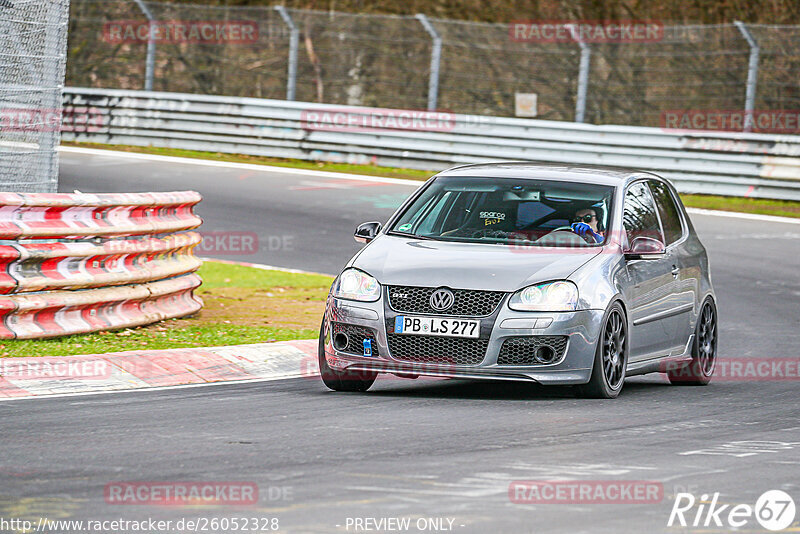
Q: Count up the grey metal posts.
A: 5